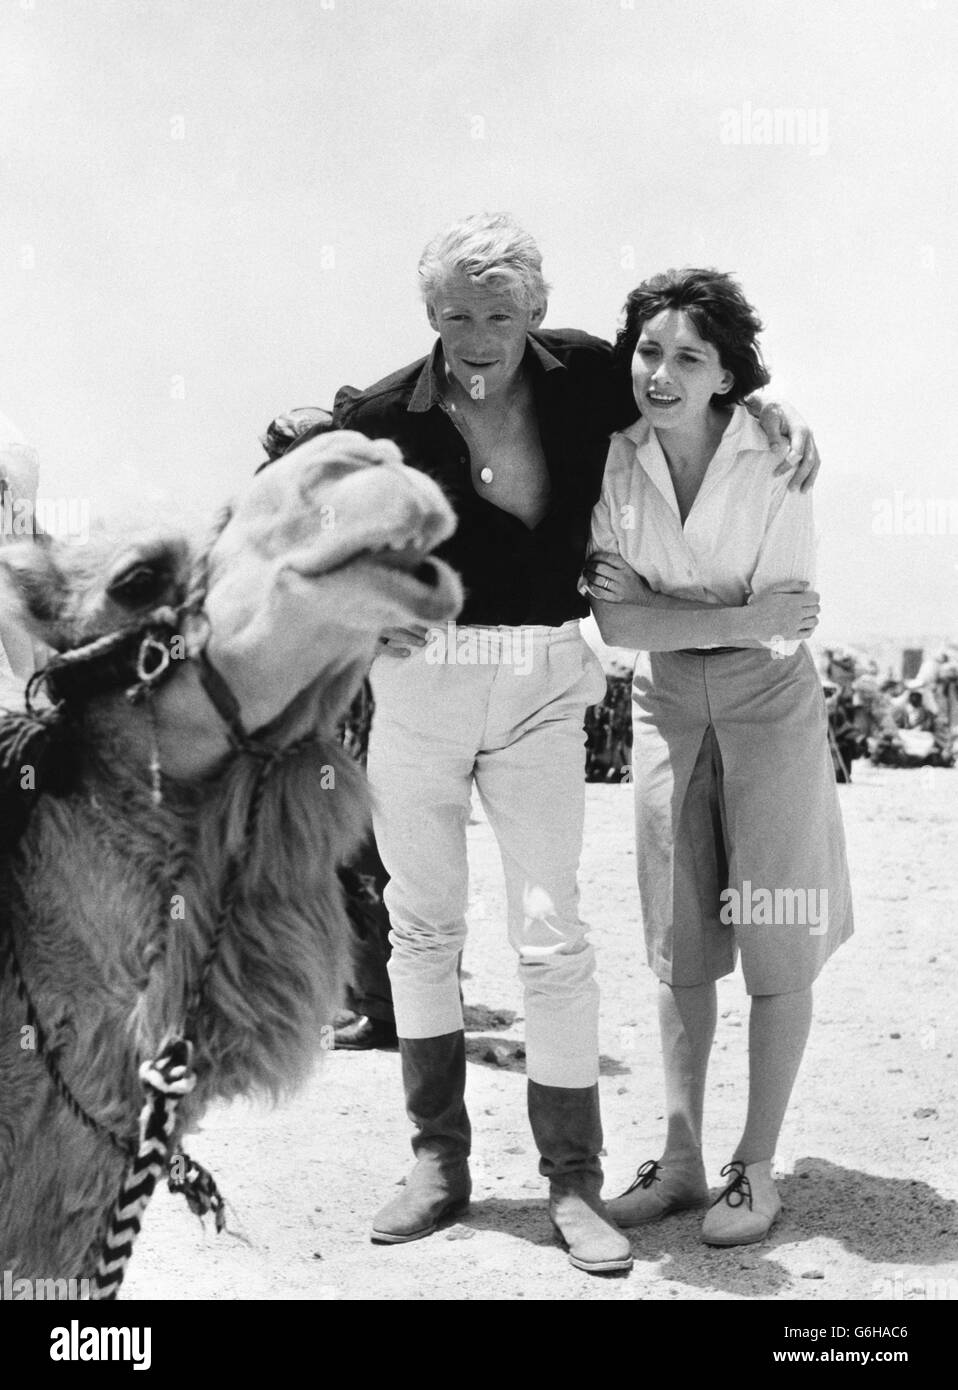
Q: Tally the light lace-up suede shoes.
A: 2